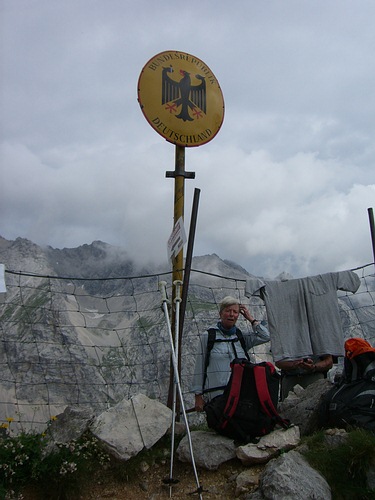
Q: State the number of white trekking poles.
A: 2